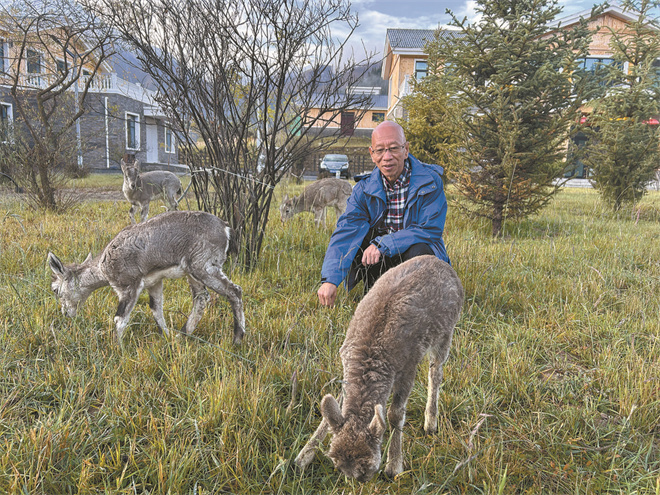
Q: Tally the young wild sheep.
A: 4